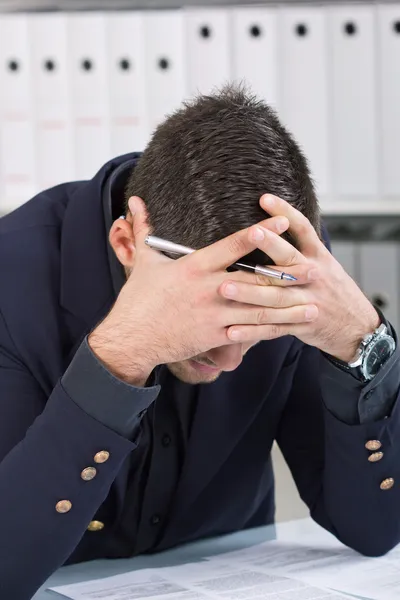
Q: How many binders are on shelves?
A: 12